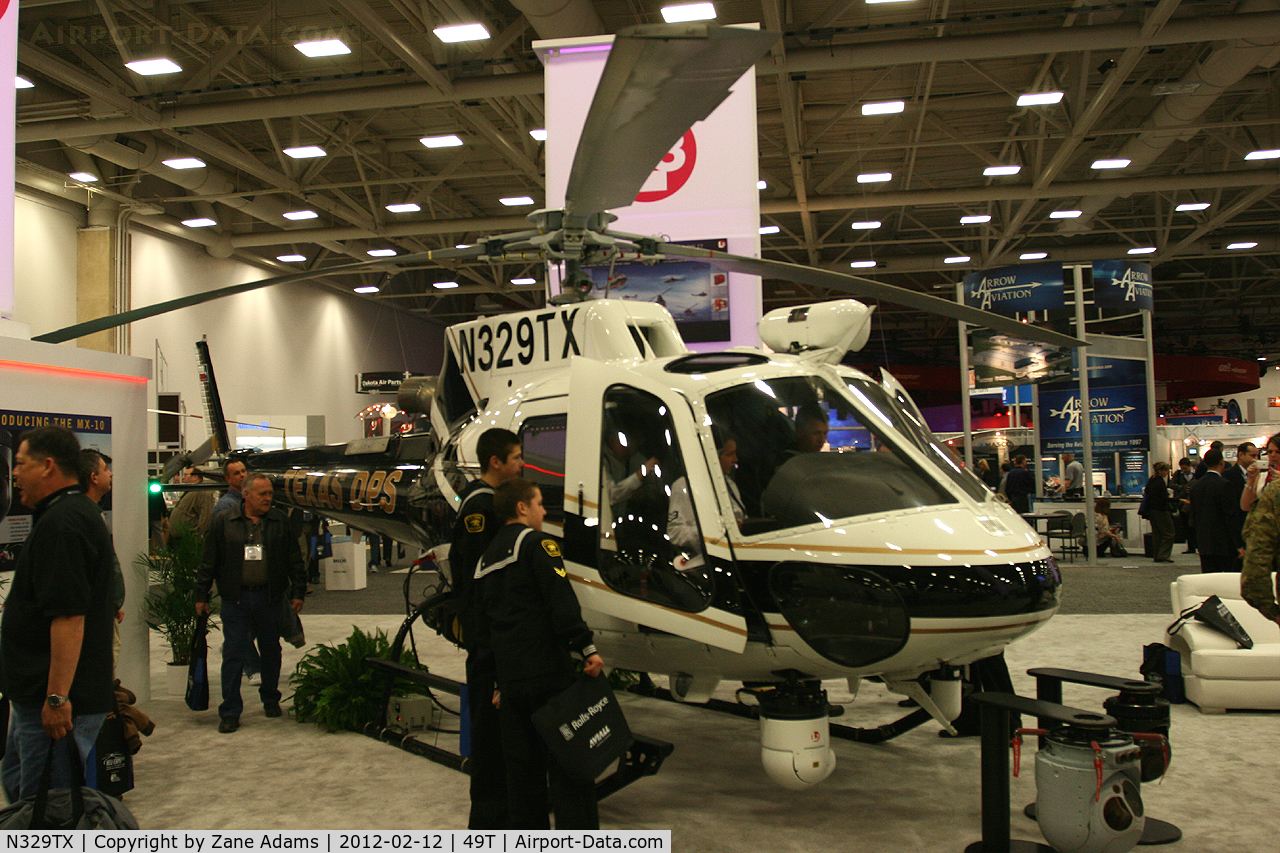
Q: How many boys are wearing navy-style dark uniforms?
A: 2